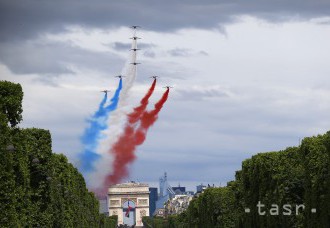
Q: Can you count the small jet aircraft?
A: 8